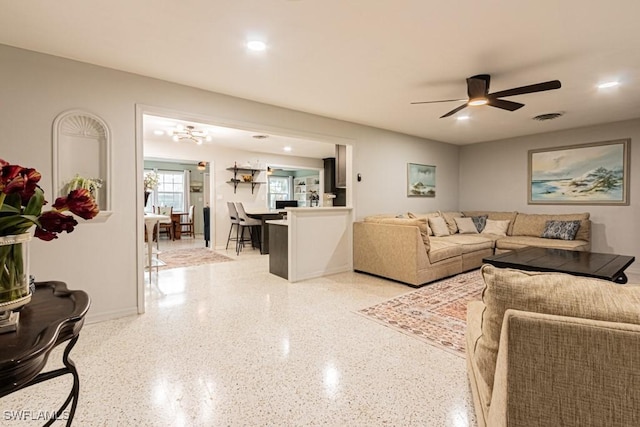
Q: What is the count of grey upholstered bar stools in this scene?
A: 2